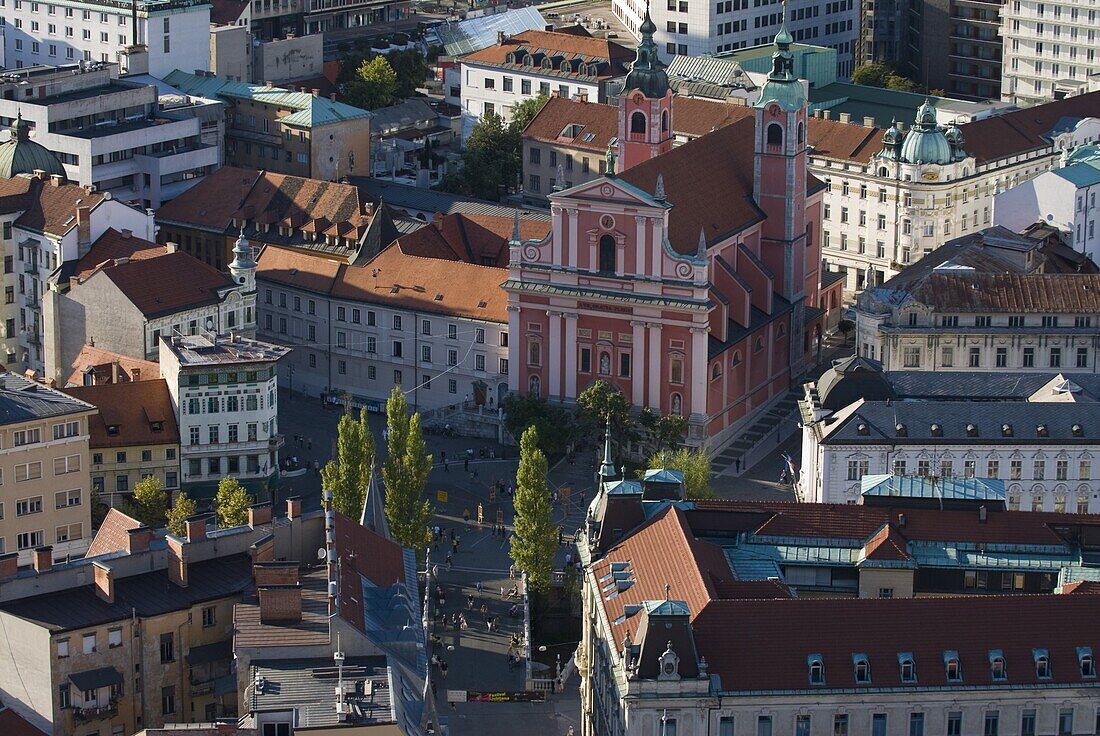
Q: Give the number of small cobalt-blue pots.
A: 0